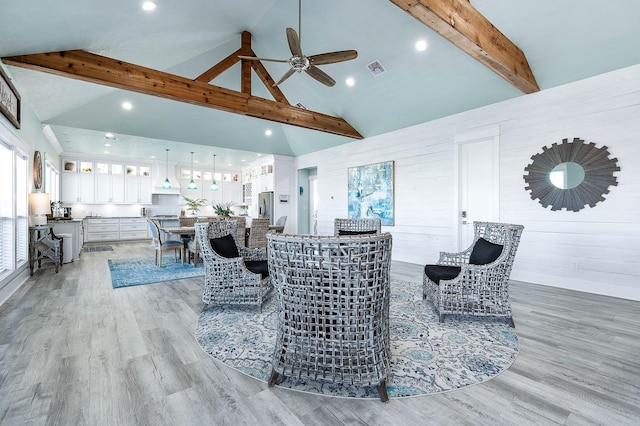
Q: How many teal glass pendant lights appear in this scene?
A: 3